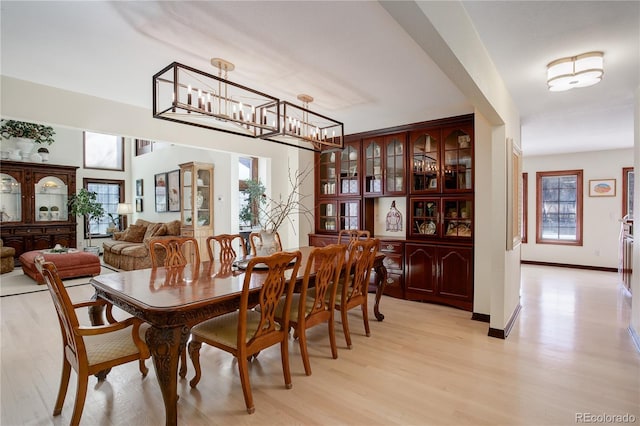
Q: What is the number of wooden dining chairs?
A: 8